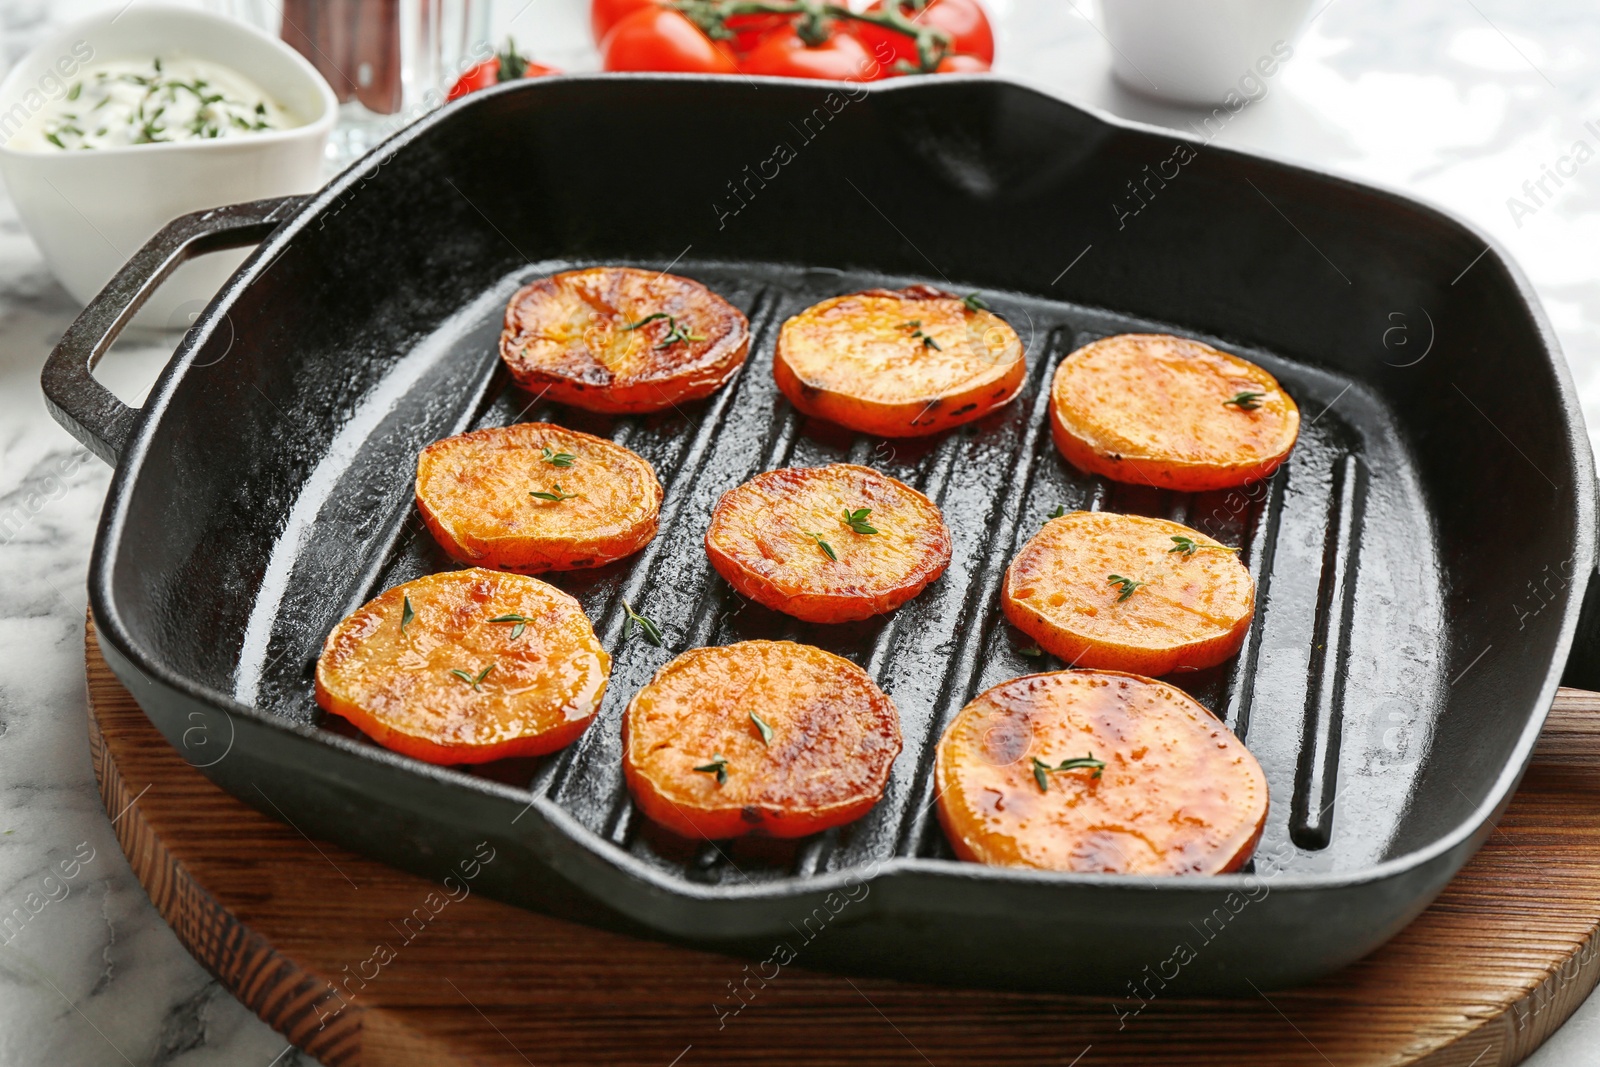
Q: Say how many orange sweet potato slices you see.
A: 9